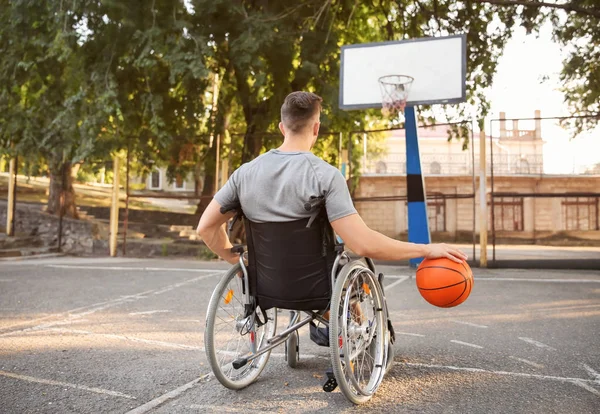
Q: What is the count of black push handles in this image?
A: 2